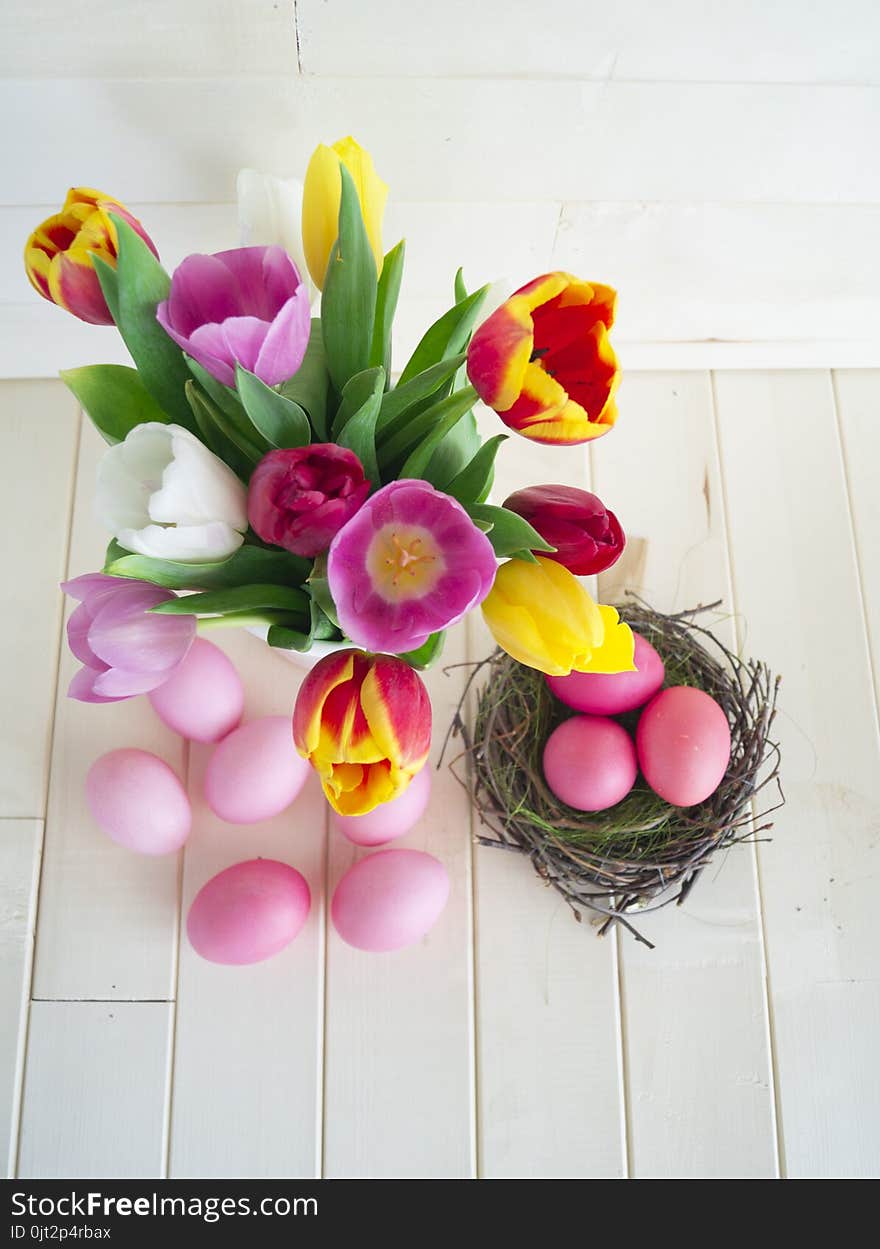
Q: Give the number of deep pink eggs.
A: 3